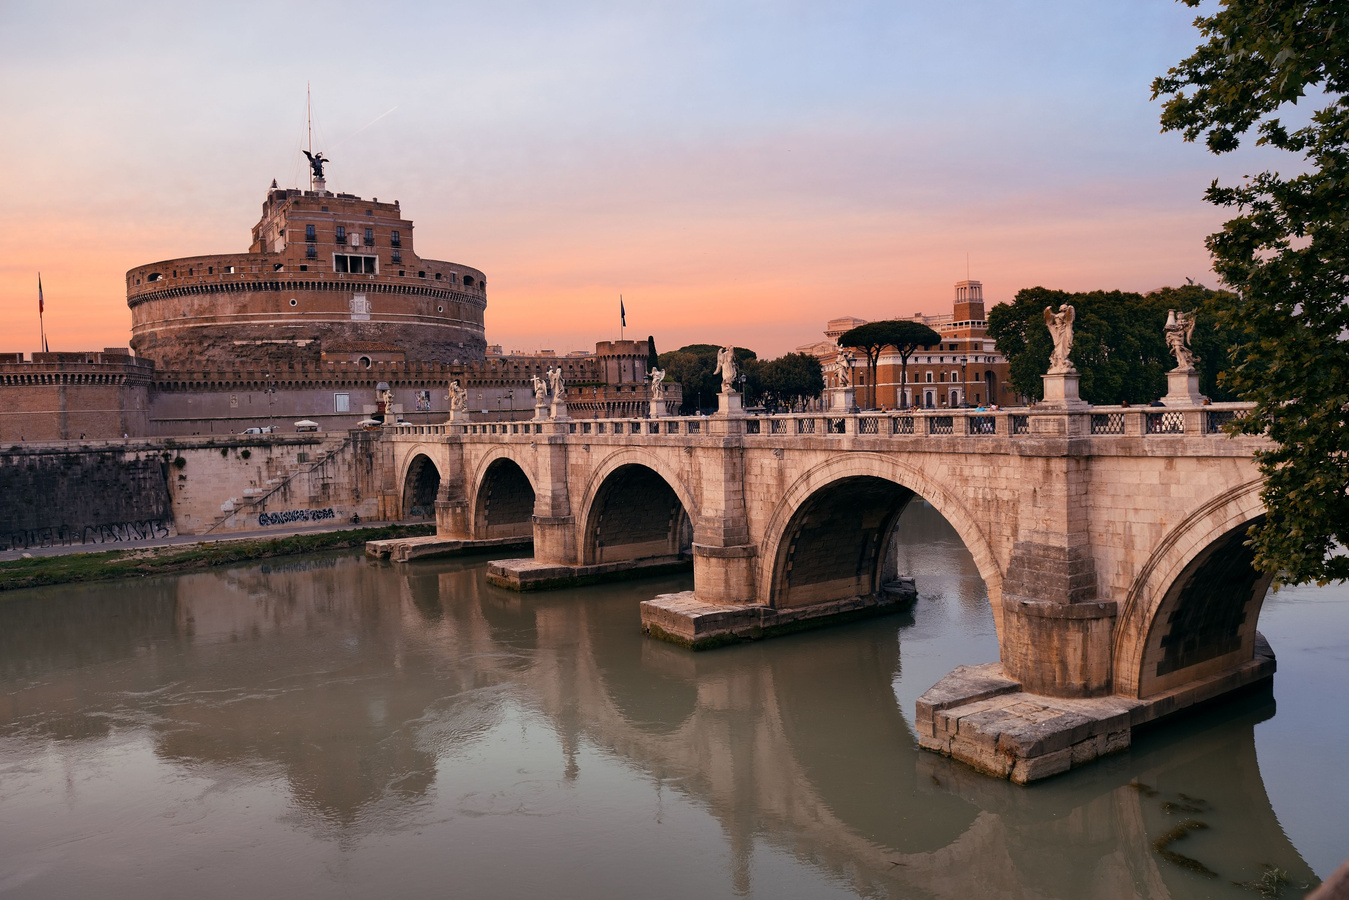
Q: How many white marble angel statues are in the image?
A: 10